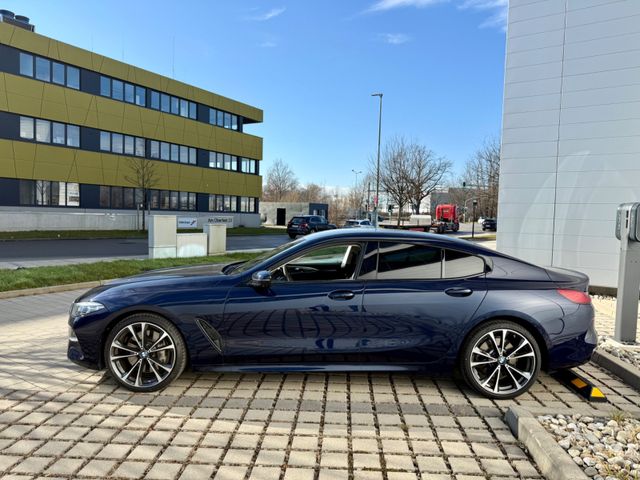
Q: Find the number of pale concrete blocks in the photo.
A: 3